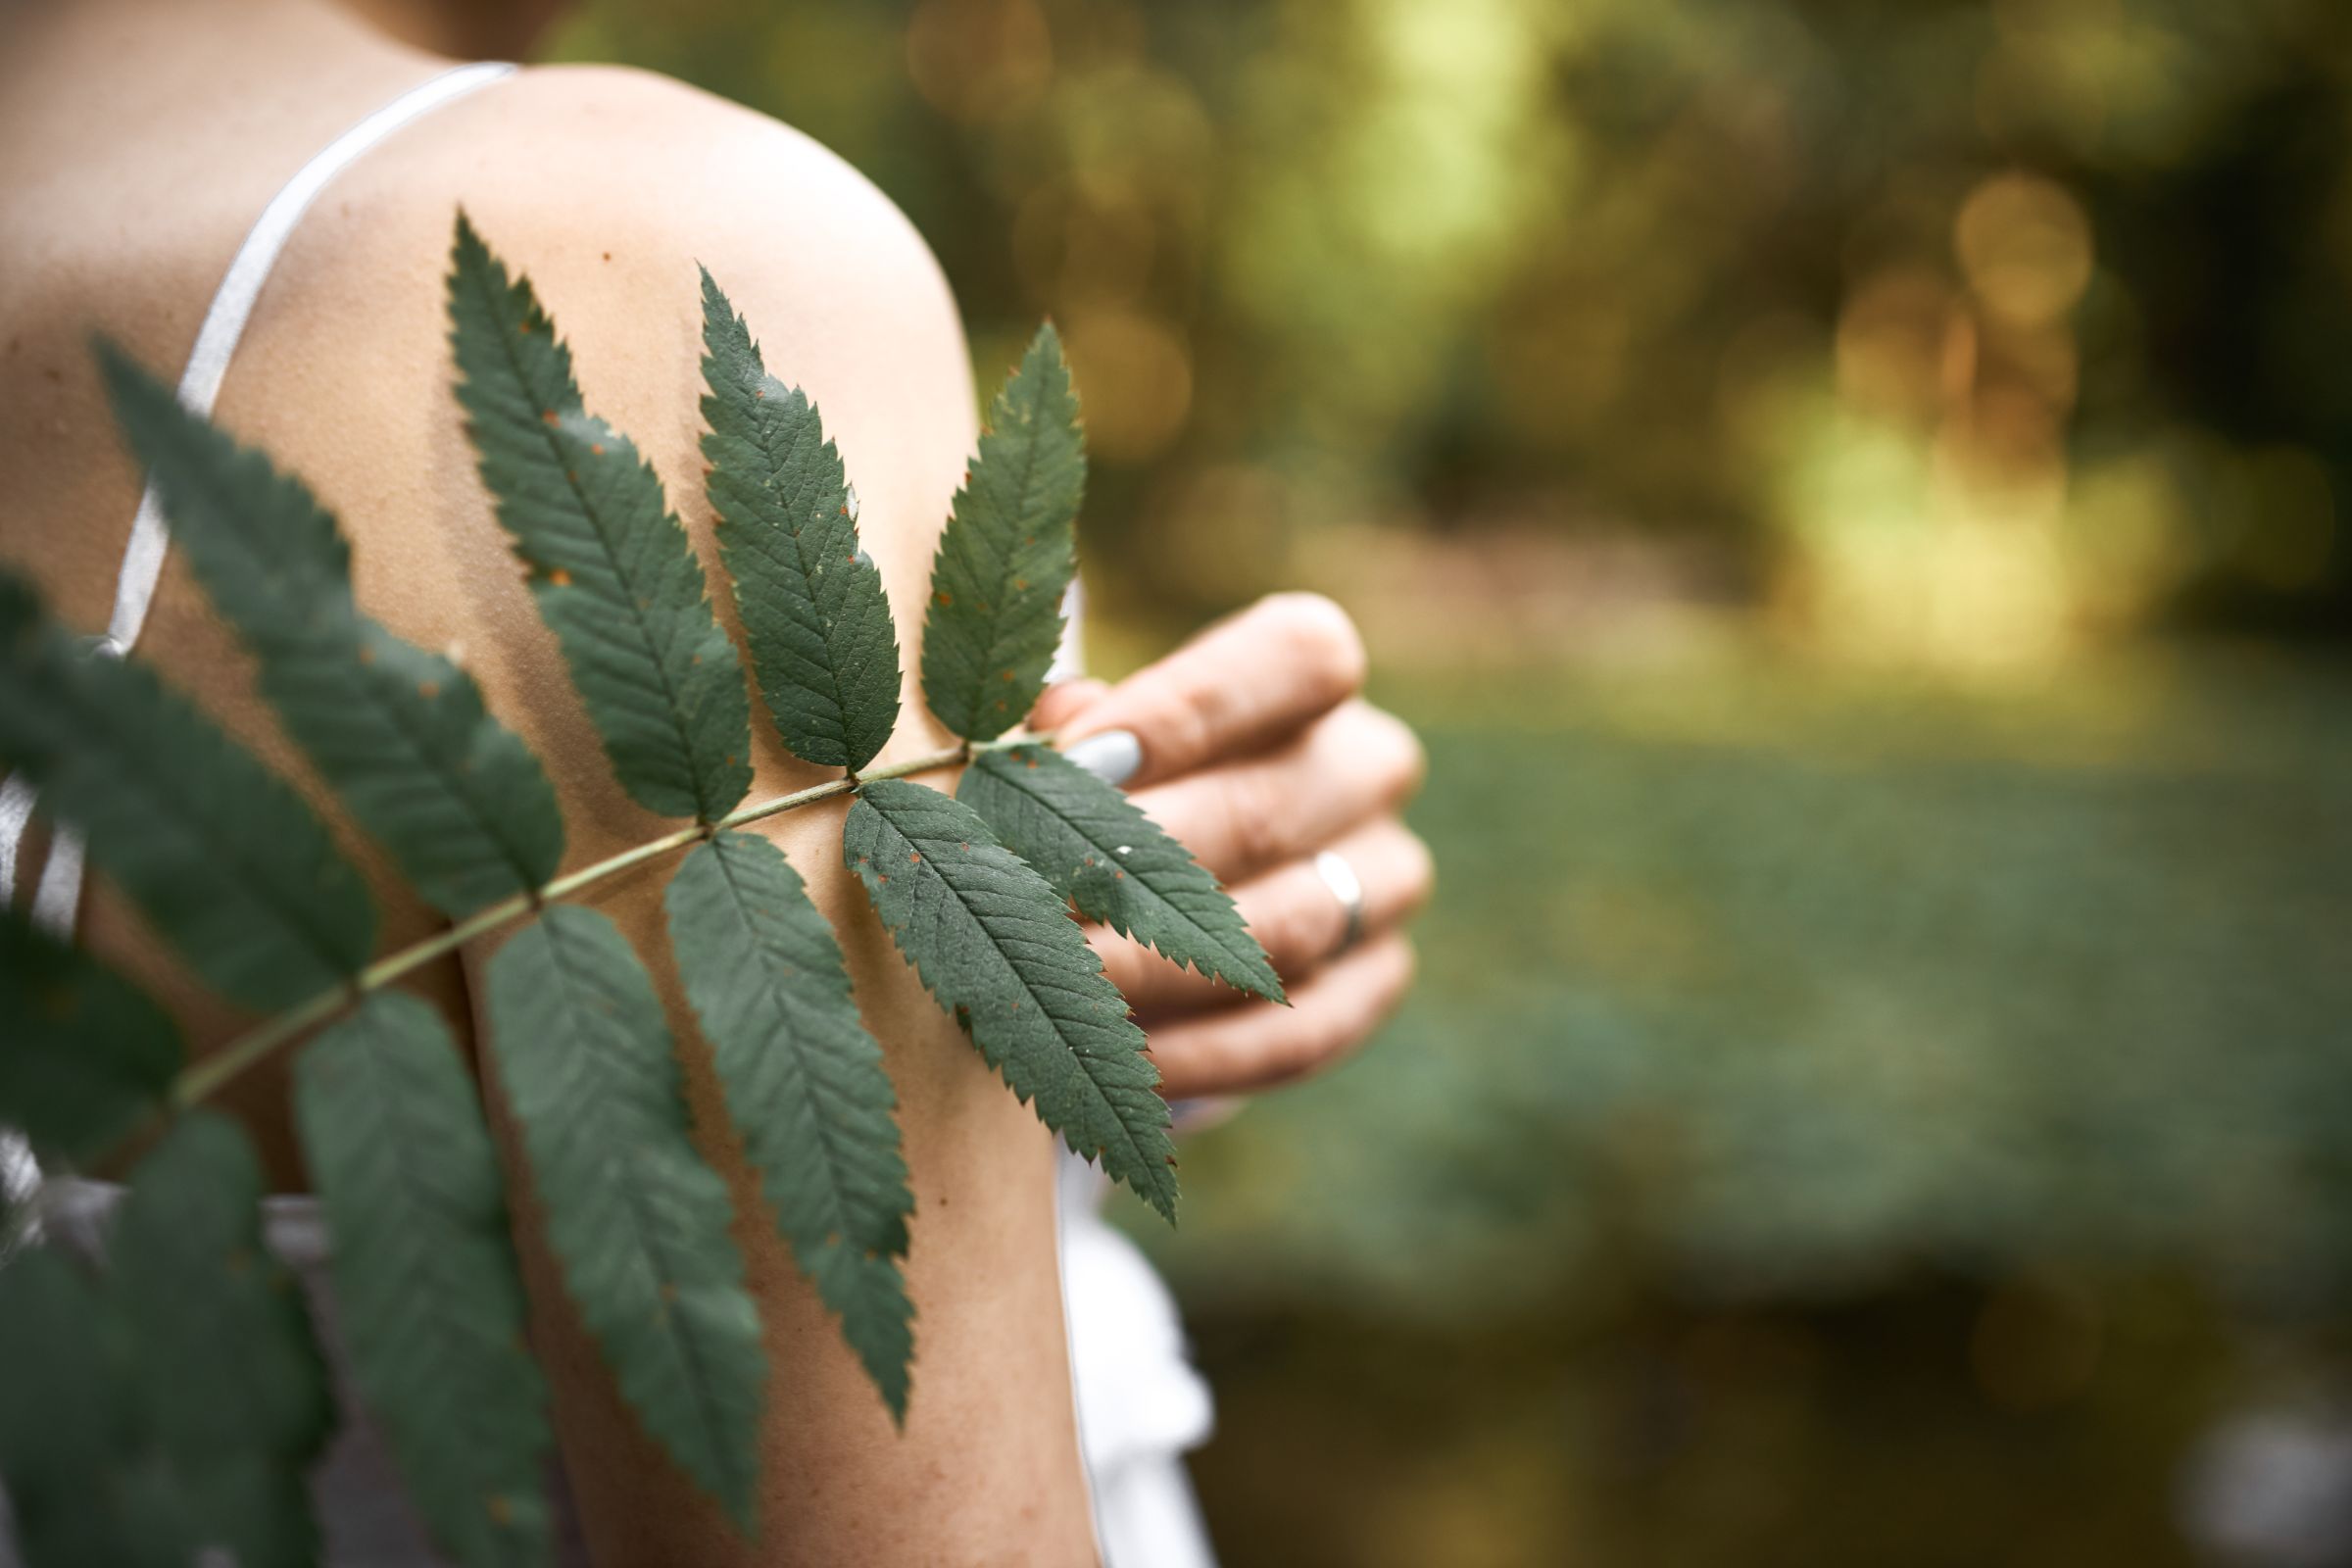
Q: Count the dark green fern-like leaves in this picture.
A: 13